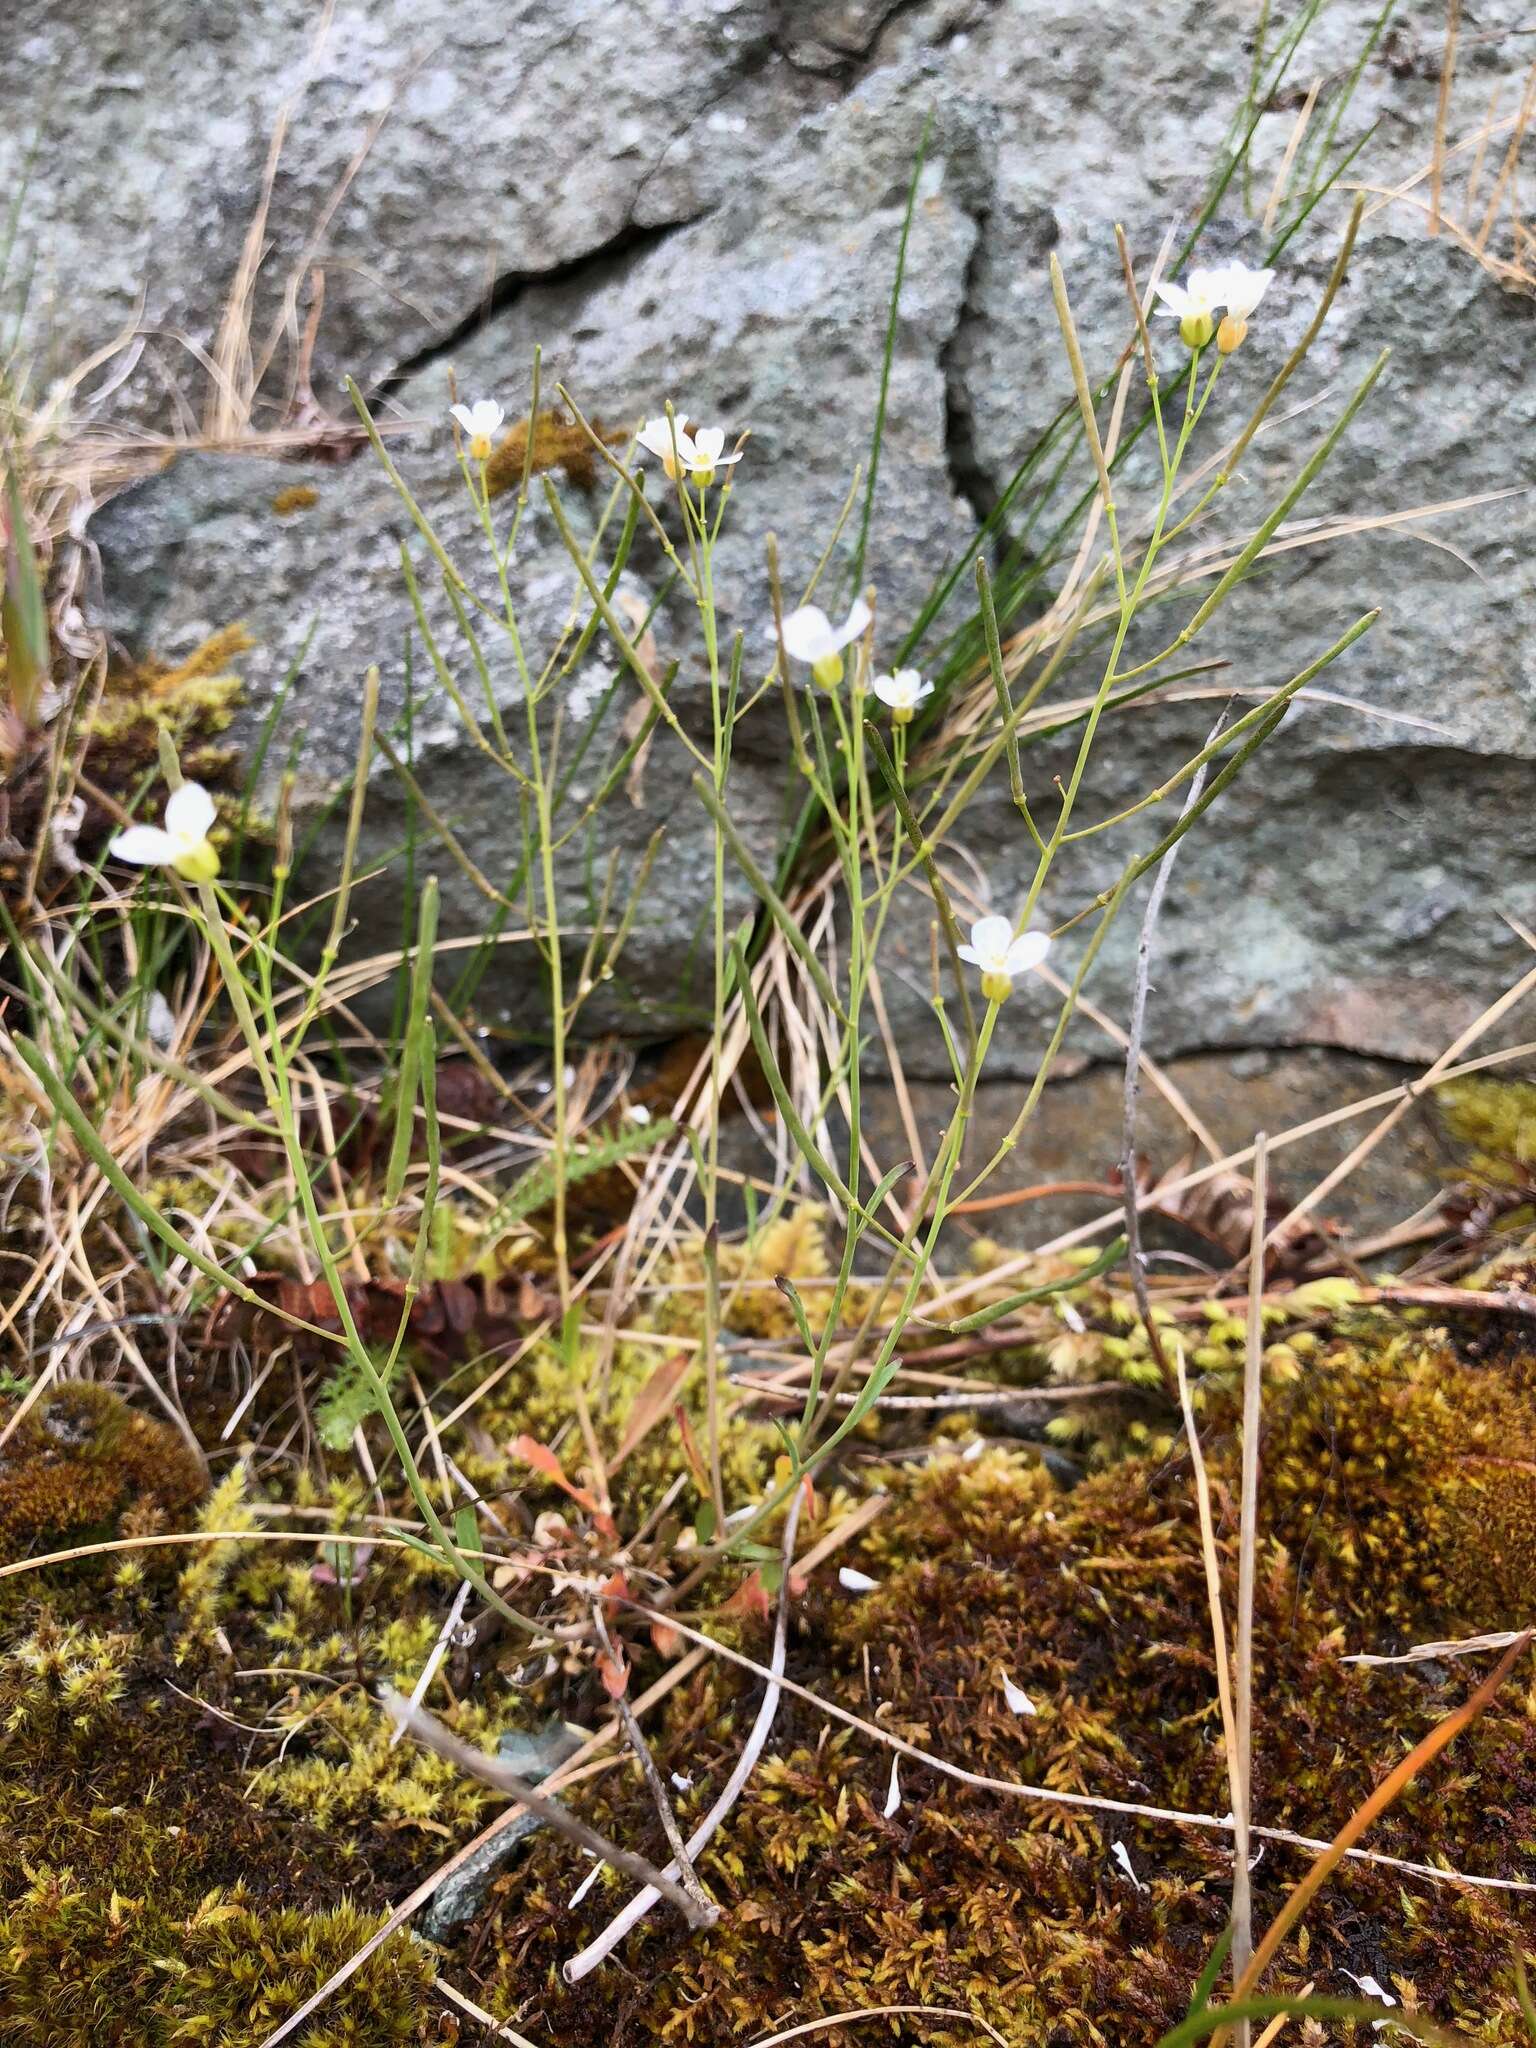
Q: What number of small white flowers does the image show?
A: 9